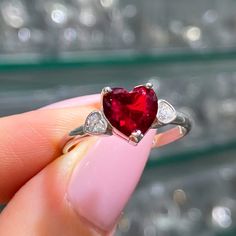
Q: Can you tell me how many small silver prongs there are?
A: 3